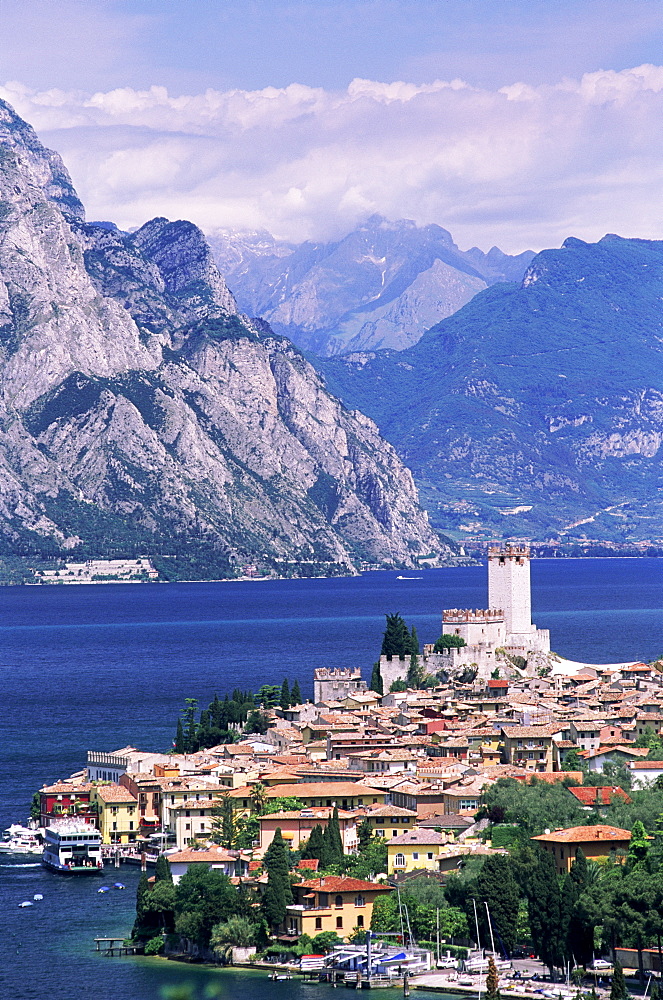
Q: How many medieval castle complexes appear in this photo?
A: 1